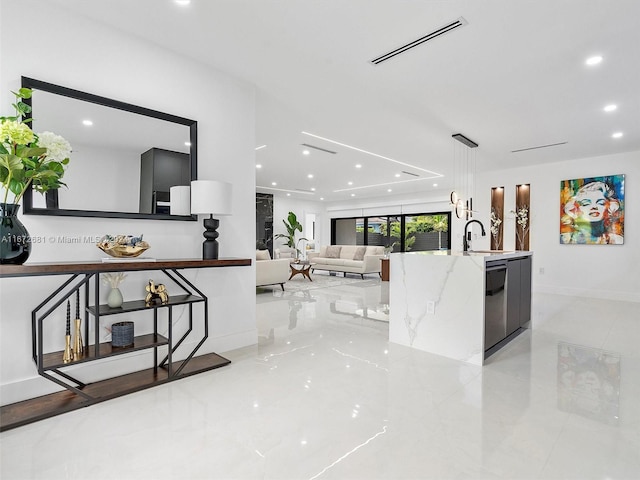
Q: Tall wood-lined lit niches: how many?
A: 2